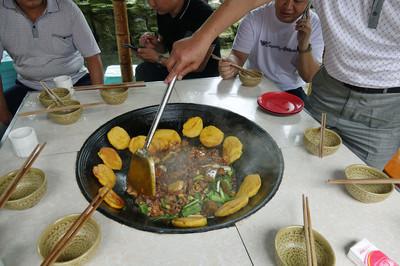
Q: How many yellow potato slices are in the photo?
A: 12